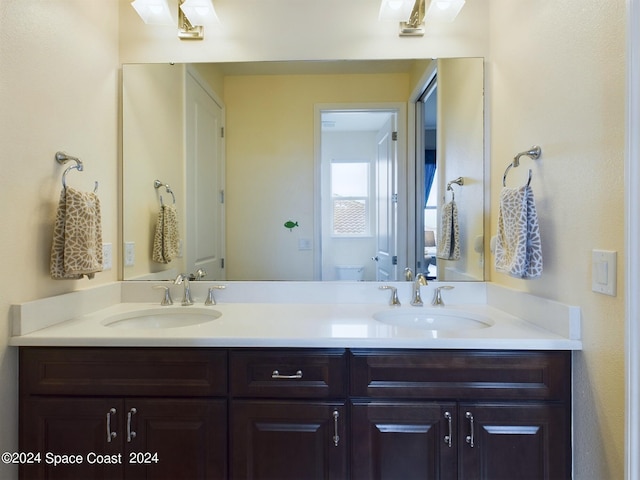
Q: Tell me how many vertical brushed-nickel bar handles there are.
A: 5